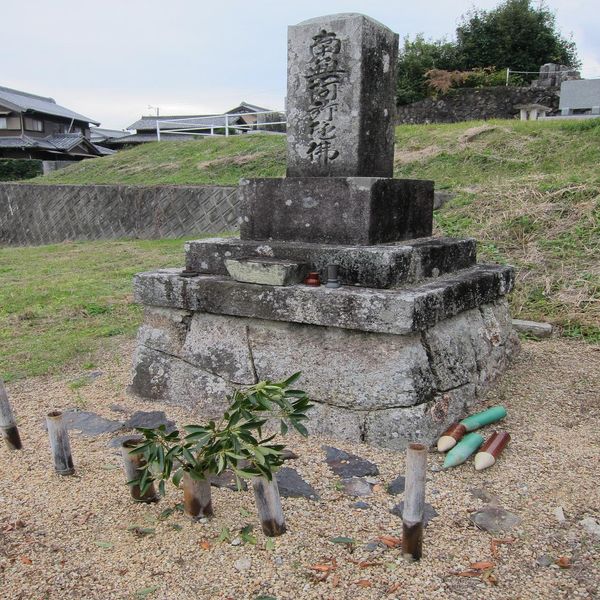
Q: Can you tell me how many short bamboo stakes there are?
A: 6